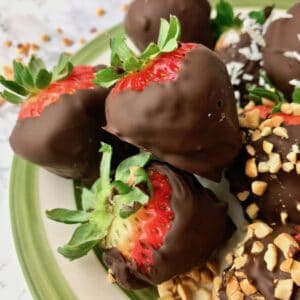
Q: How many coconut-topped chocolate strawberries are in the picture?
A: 2